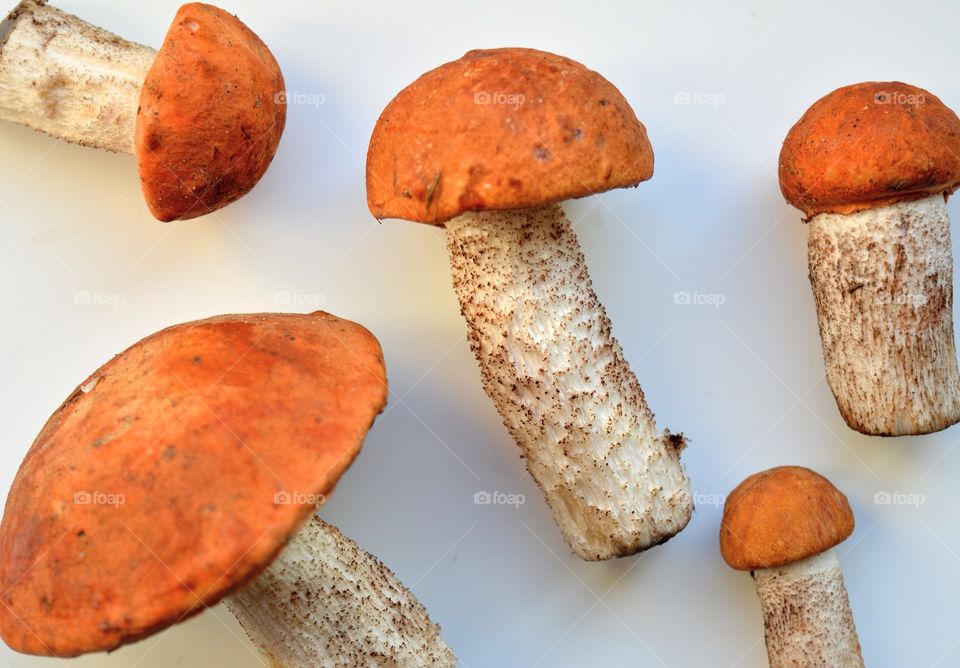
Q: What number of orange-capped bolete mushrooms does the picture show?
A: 5